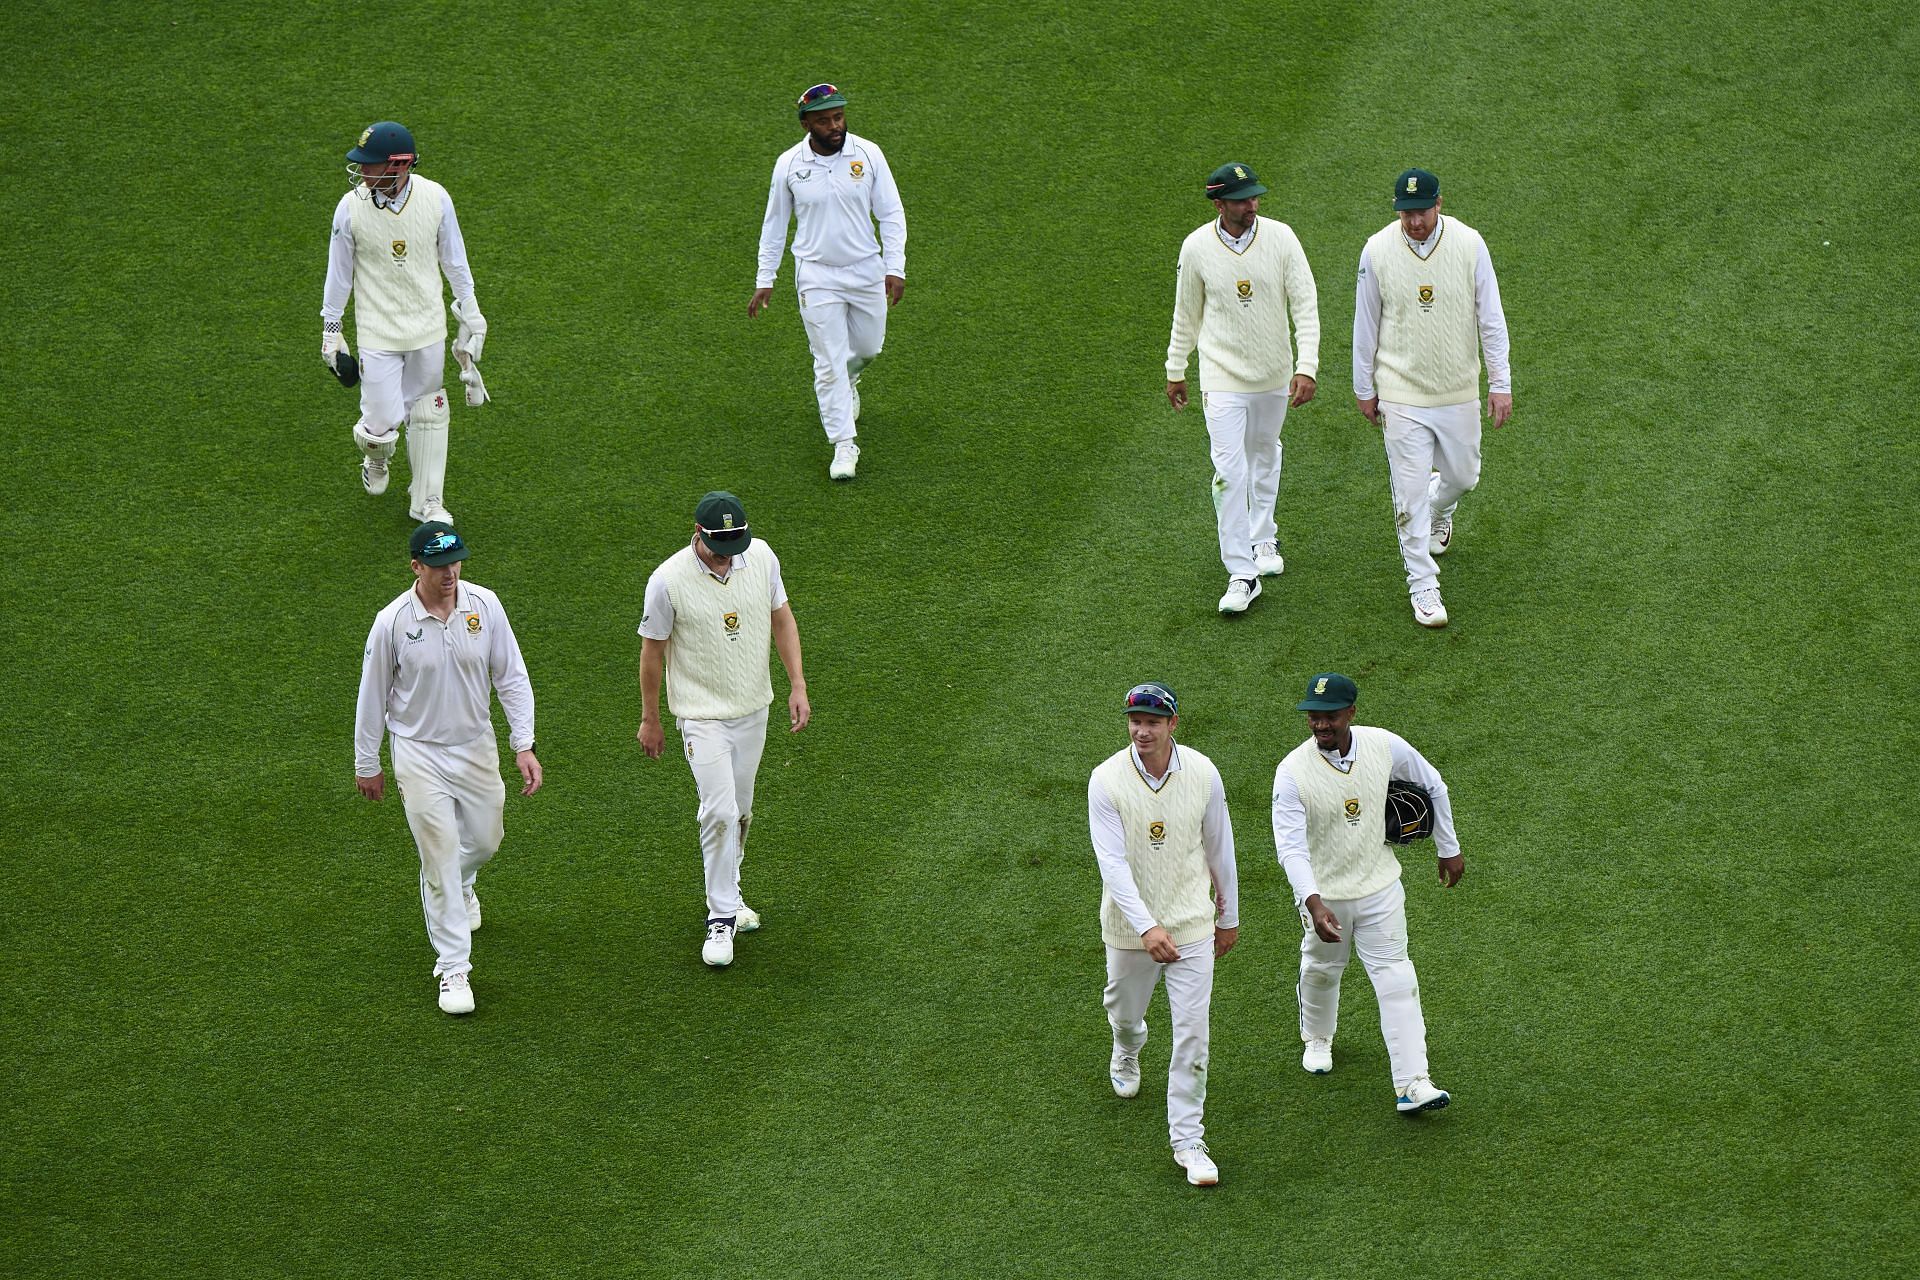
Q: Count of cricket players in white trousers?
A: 8